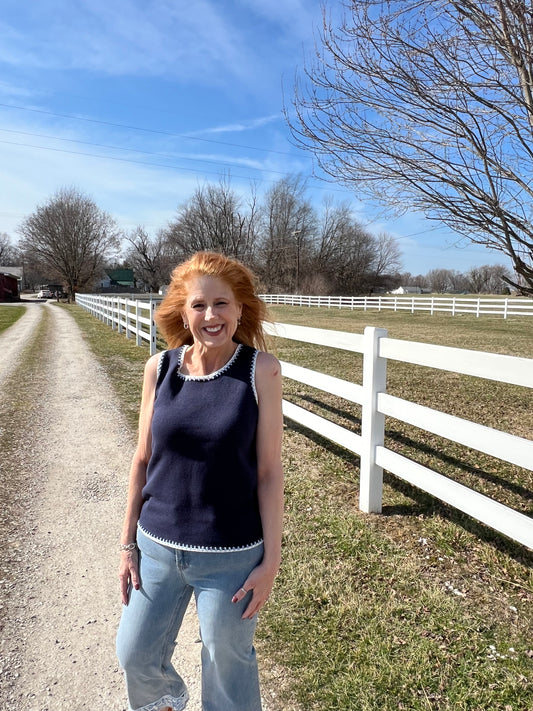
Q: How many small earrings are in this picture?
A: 2